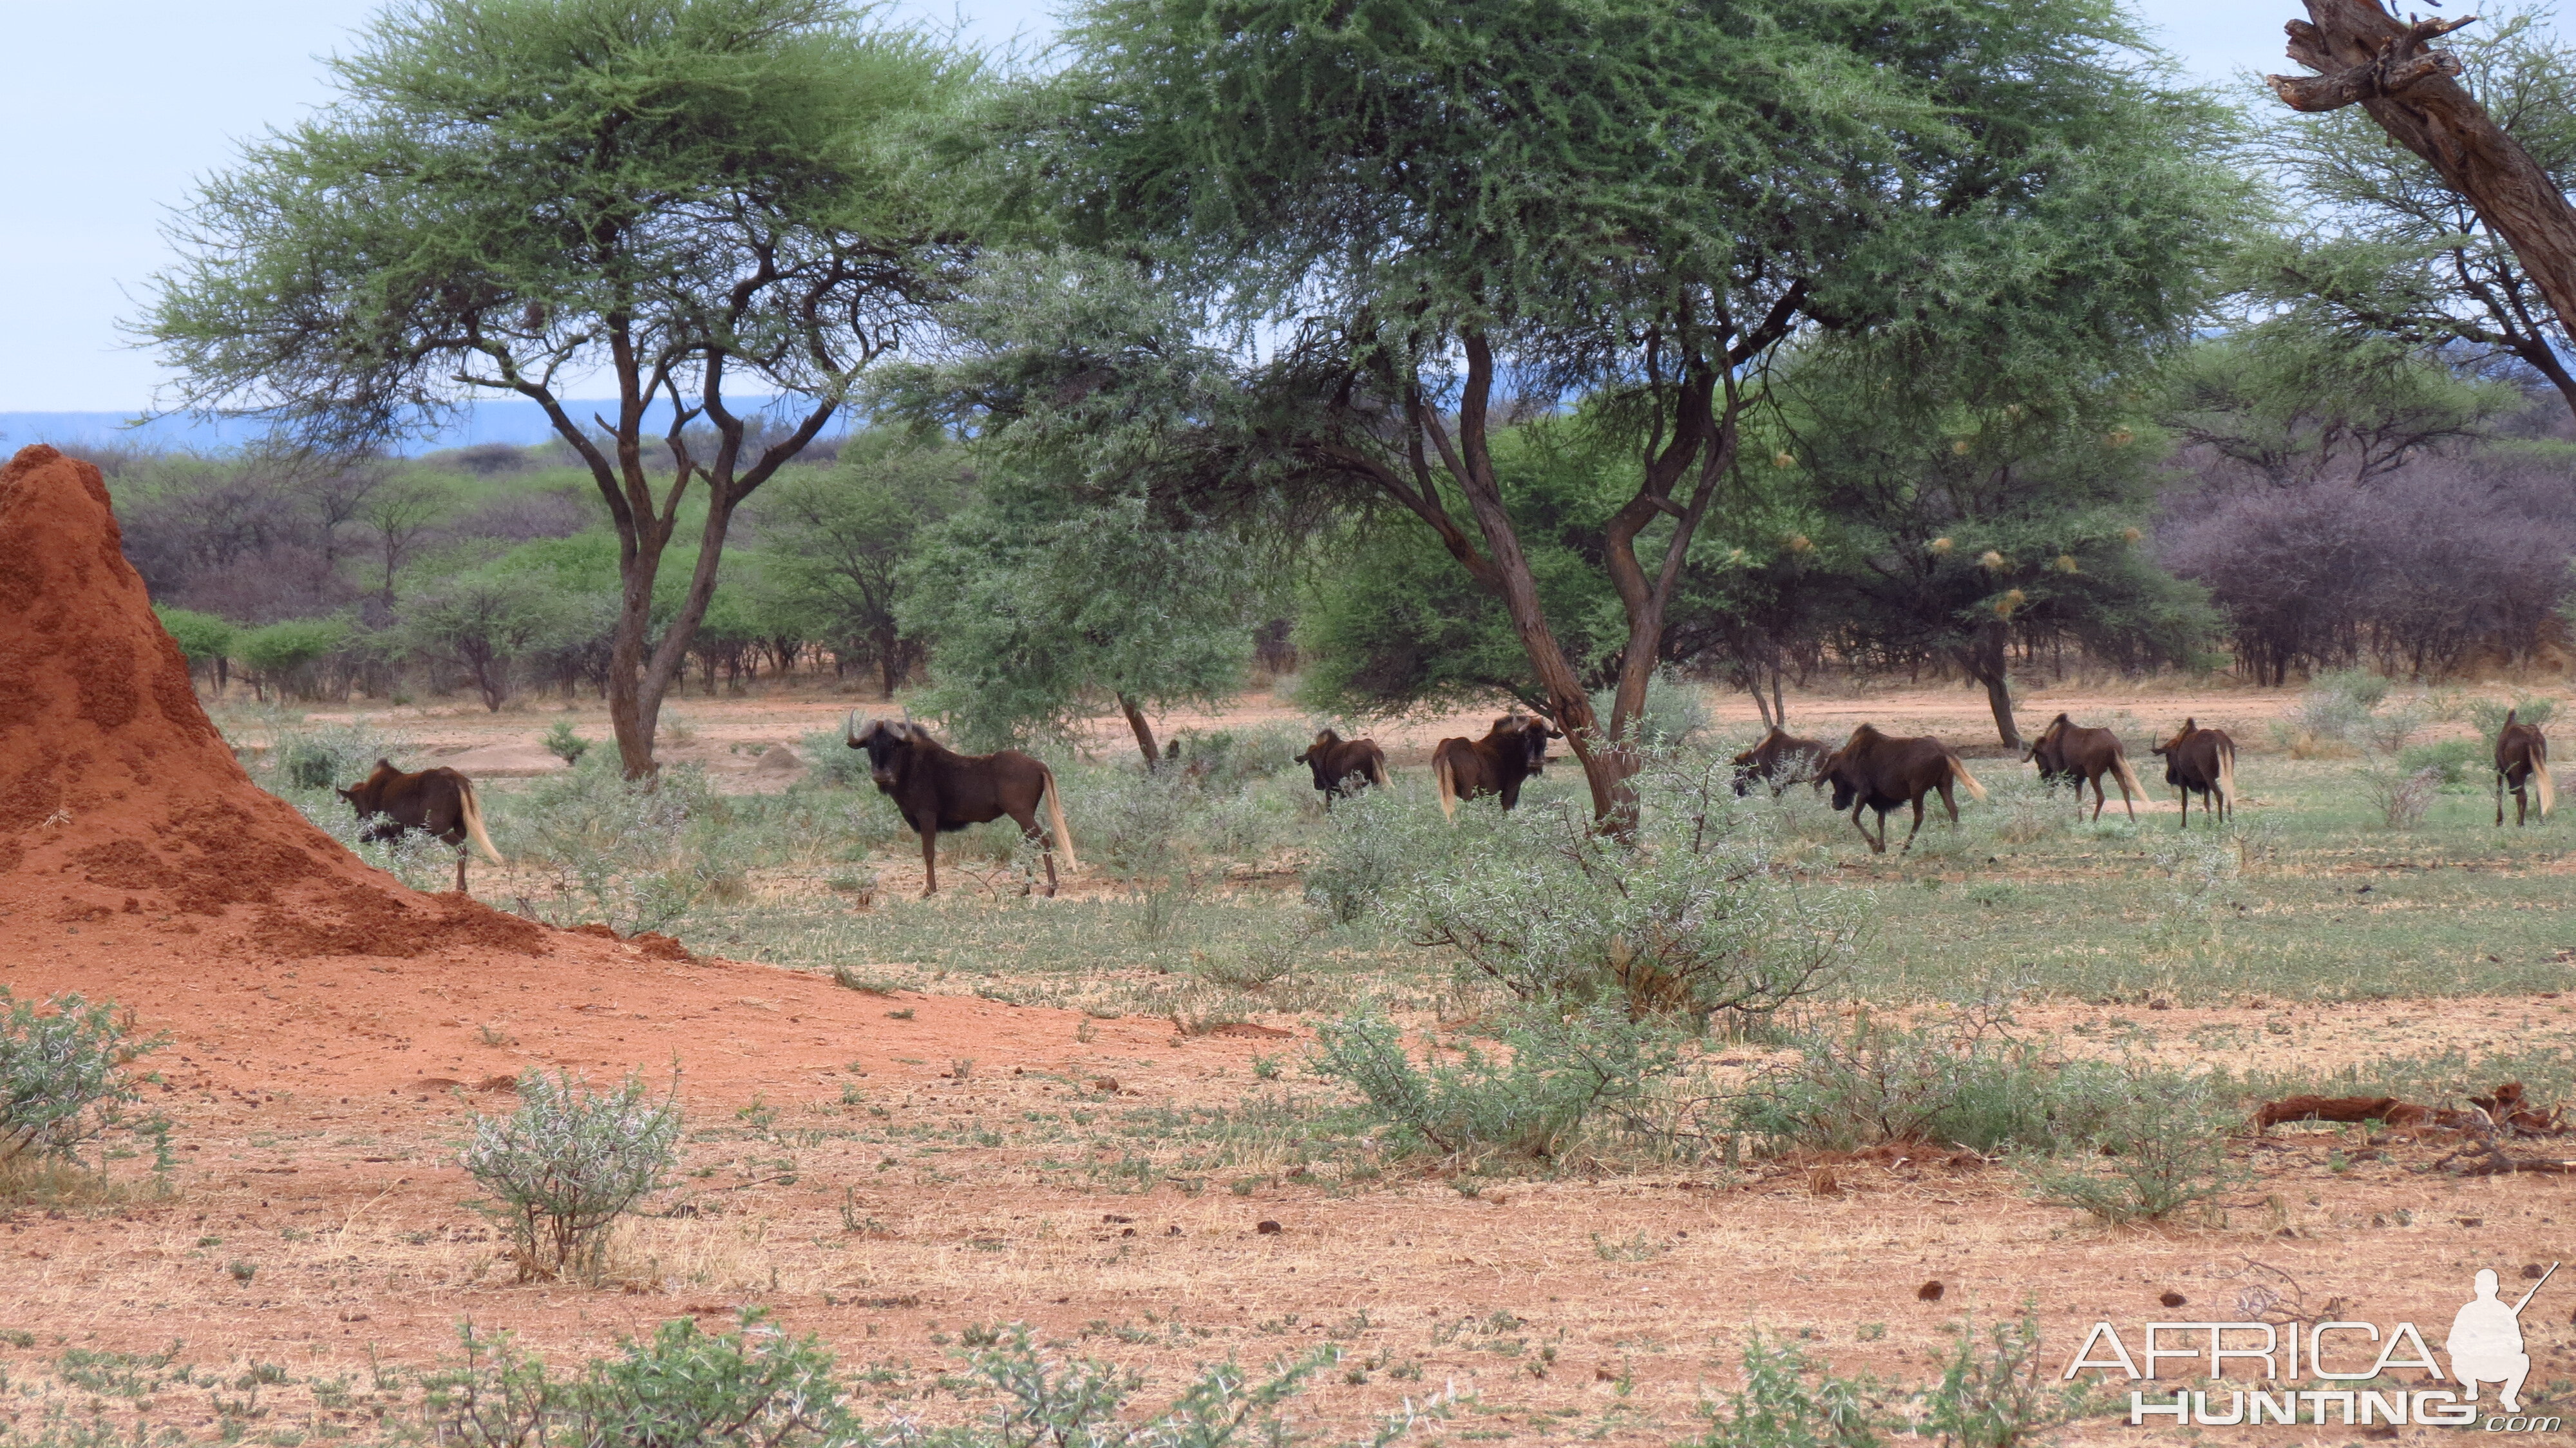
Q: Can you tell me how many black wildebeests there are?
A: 9